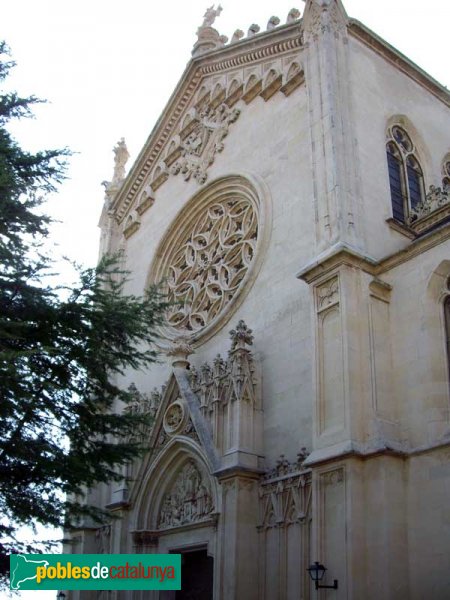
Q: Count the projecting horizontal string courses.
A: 2